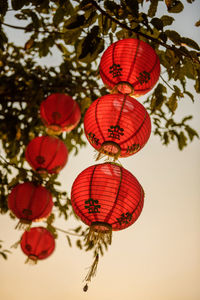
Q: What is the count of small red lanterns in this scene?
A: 4